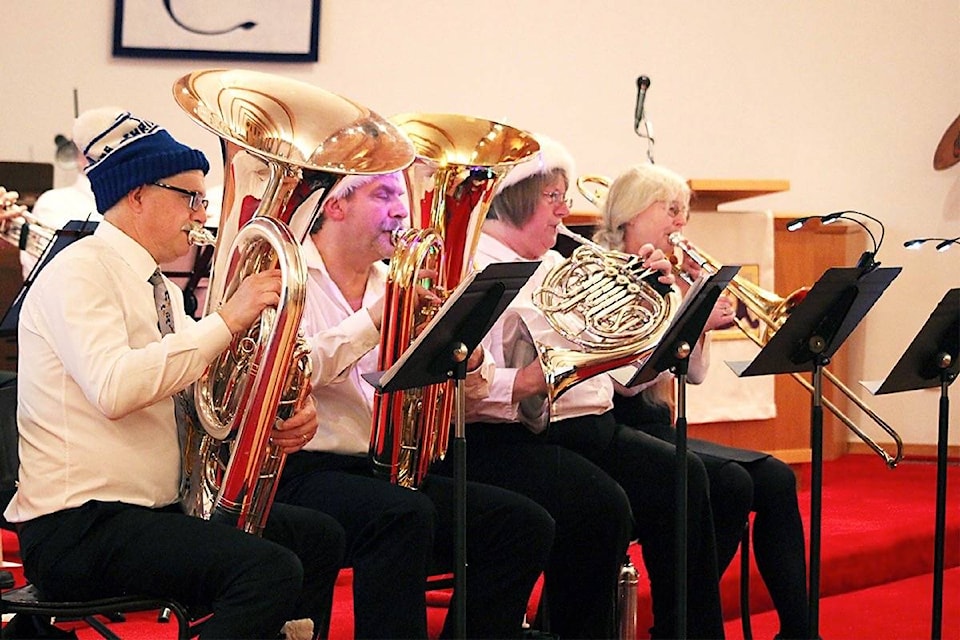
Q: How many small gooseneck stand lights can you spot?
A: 4